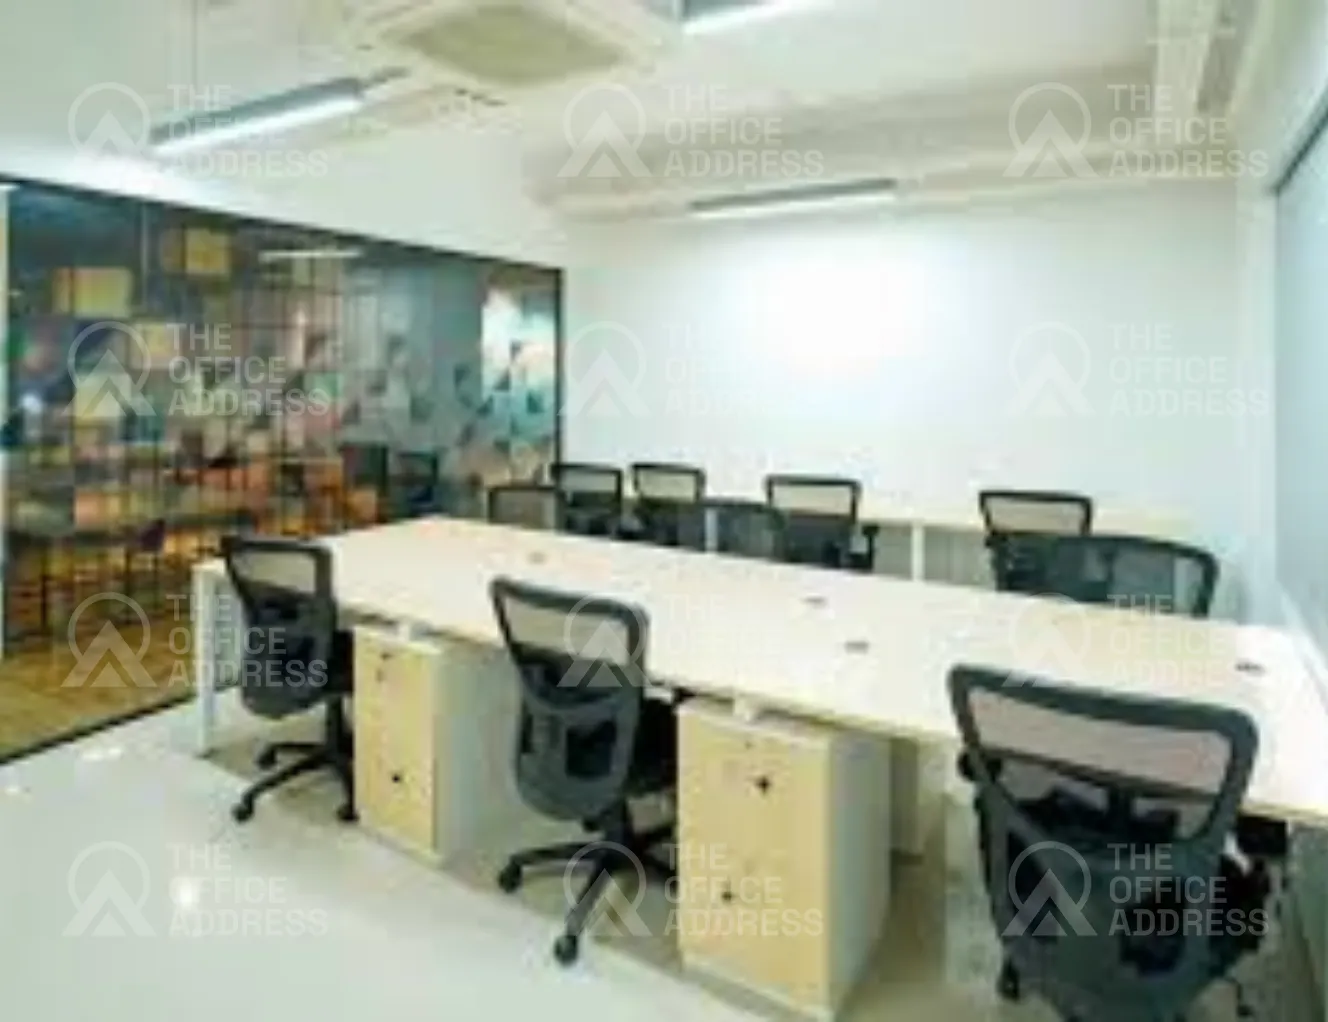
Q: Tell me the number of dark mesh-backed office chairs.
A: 10